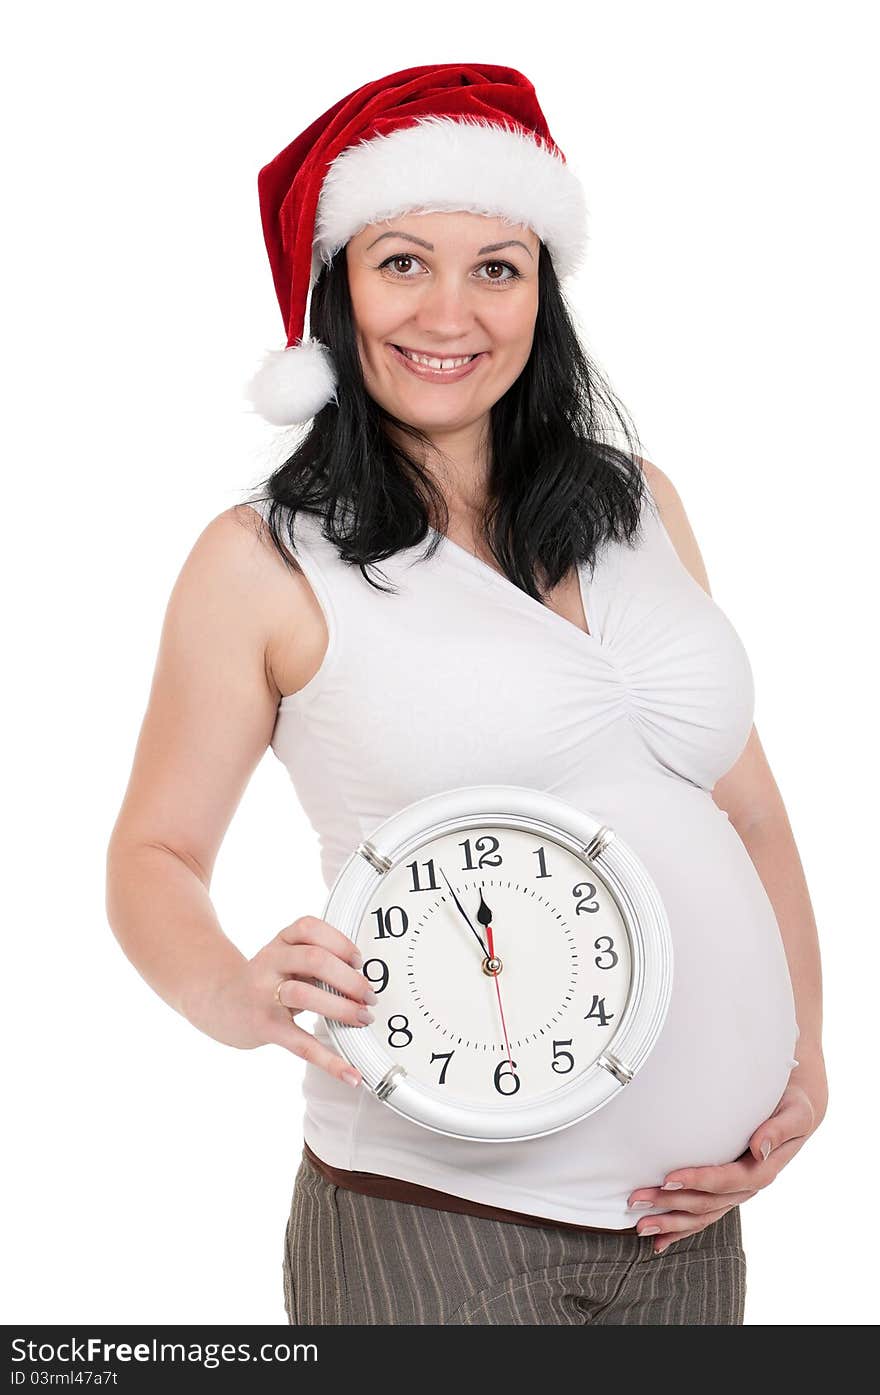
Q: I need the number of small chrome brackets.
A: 4